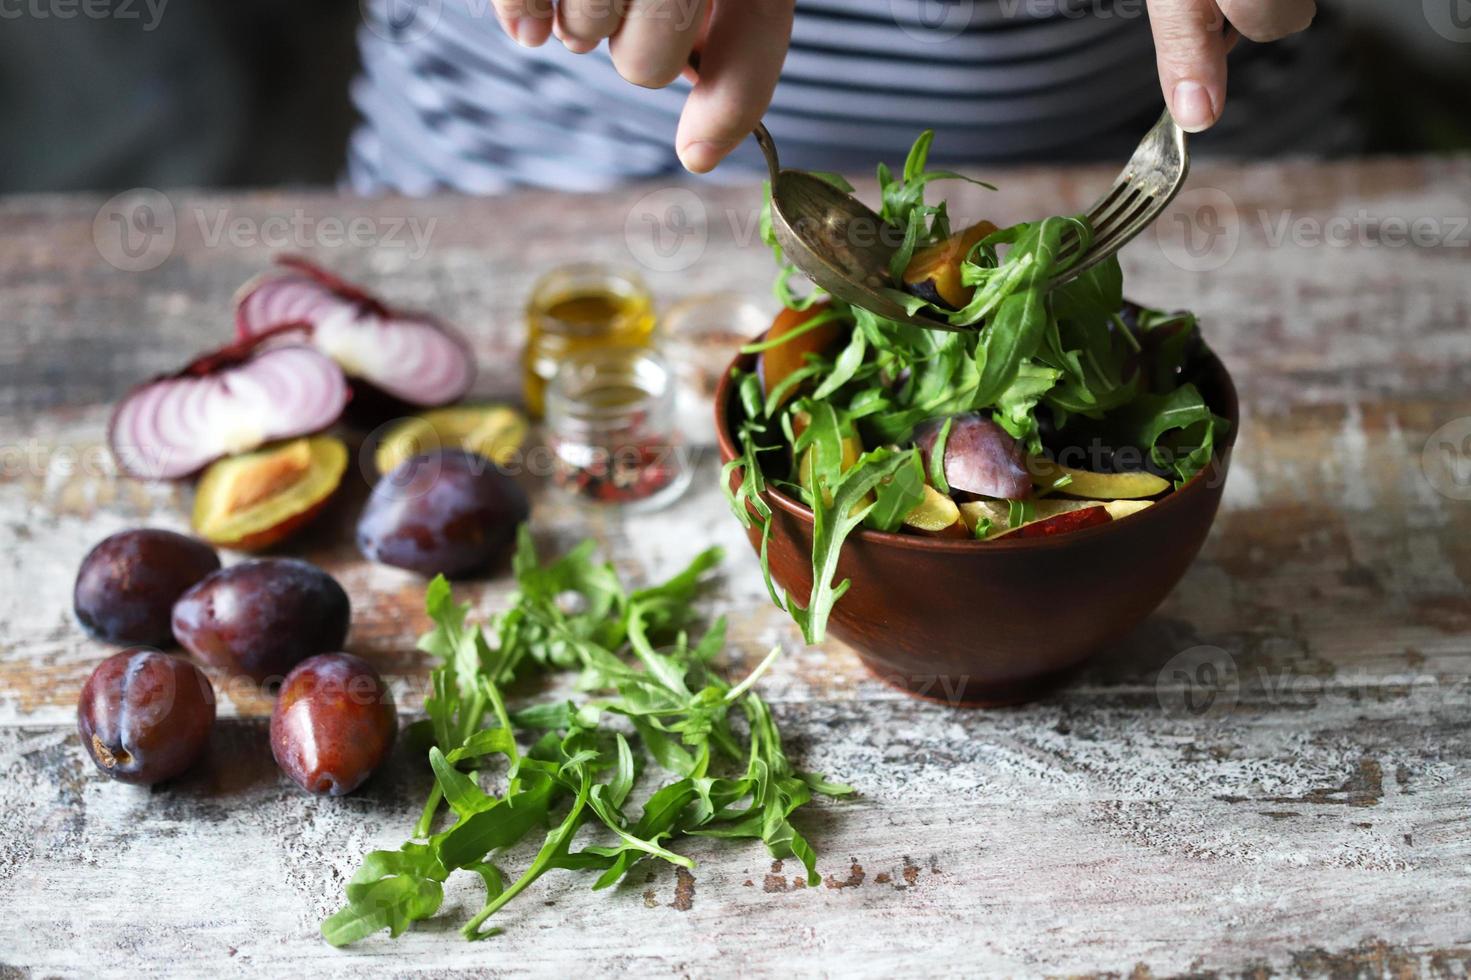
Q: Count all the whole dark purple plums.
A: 5